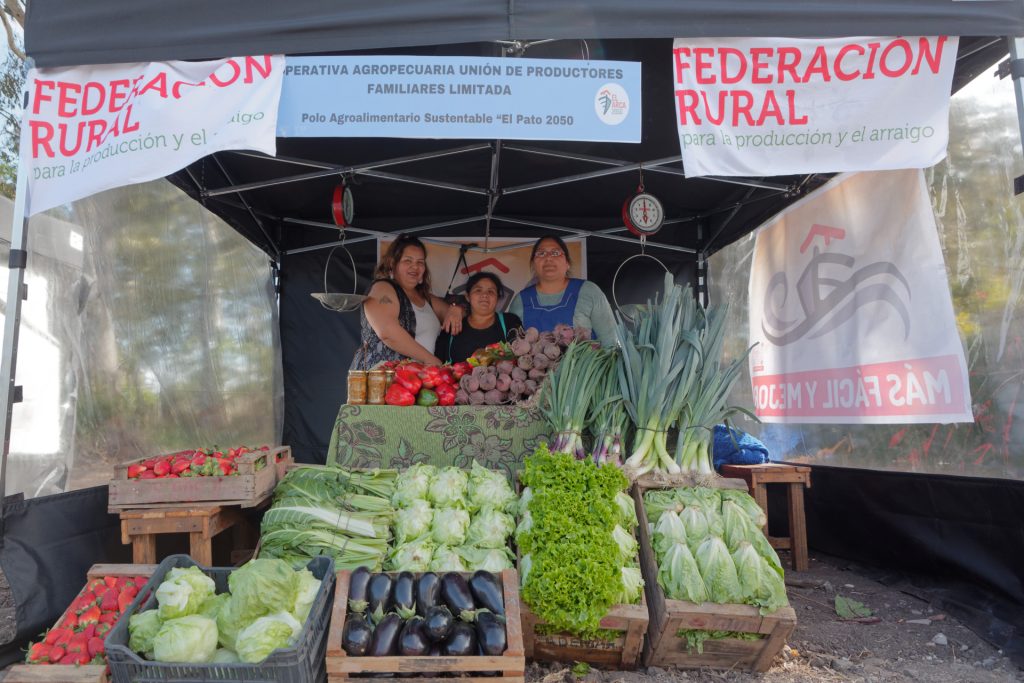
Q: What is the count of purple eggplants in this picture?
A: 12